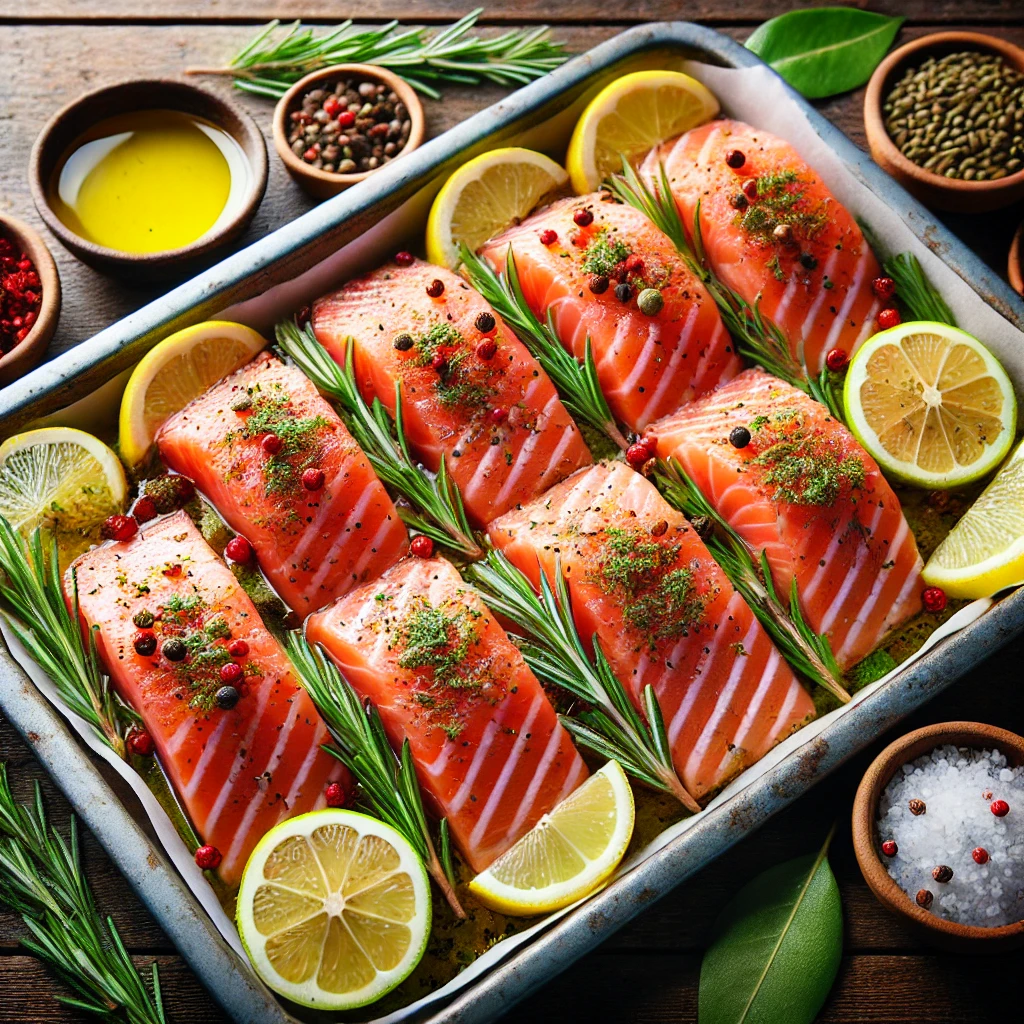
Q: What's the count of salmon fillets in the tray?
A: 8